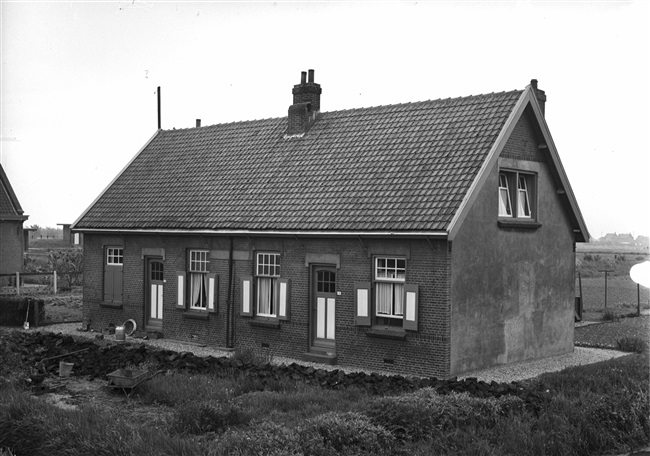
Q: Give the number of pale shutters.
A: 6